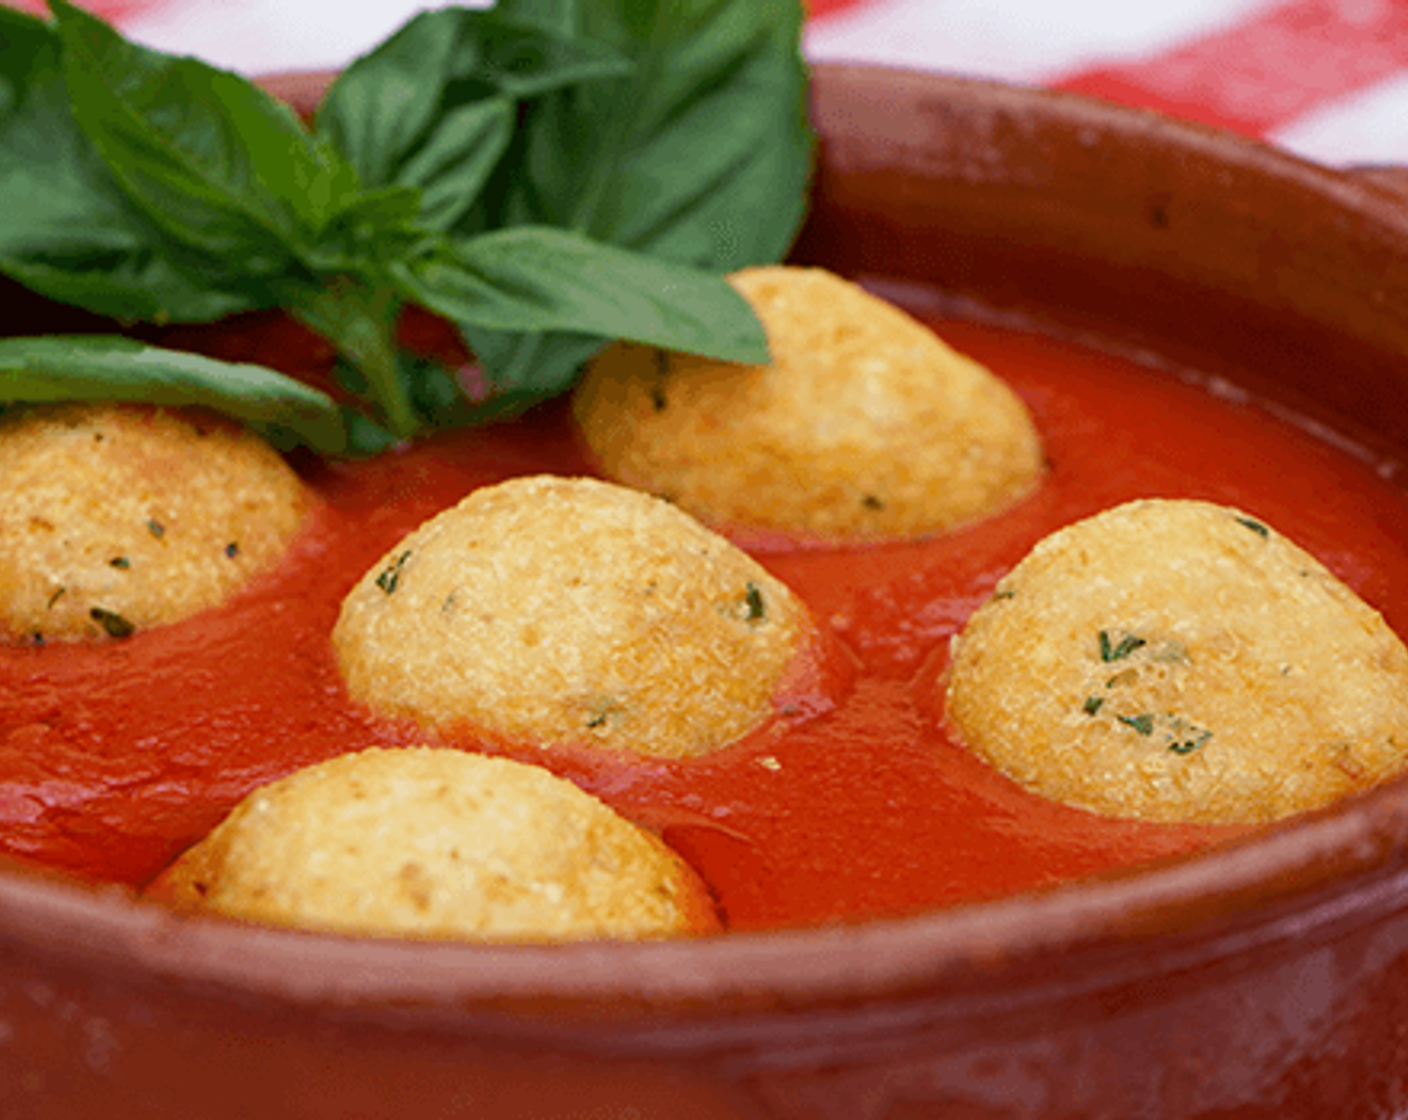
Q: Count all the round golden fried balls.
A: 5